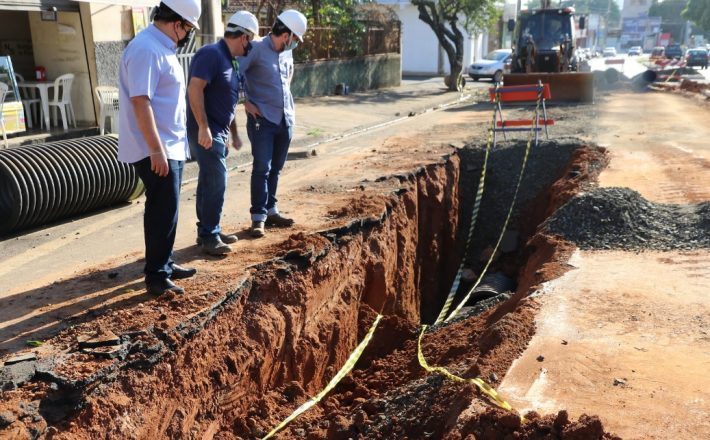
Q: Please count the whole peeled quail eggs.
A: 0